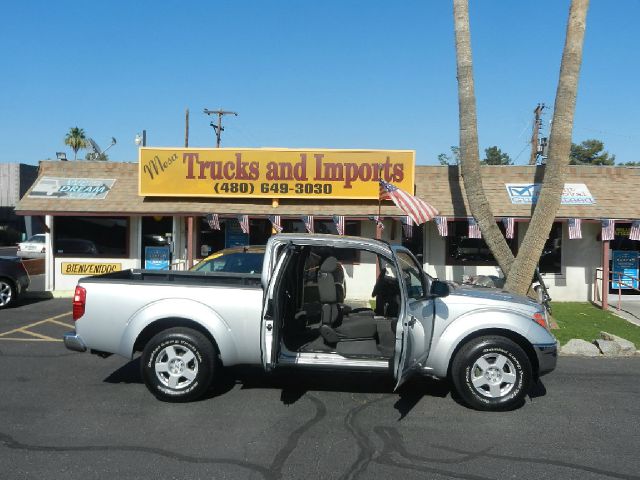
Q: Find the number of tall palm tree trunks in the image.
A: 2